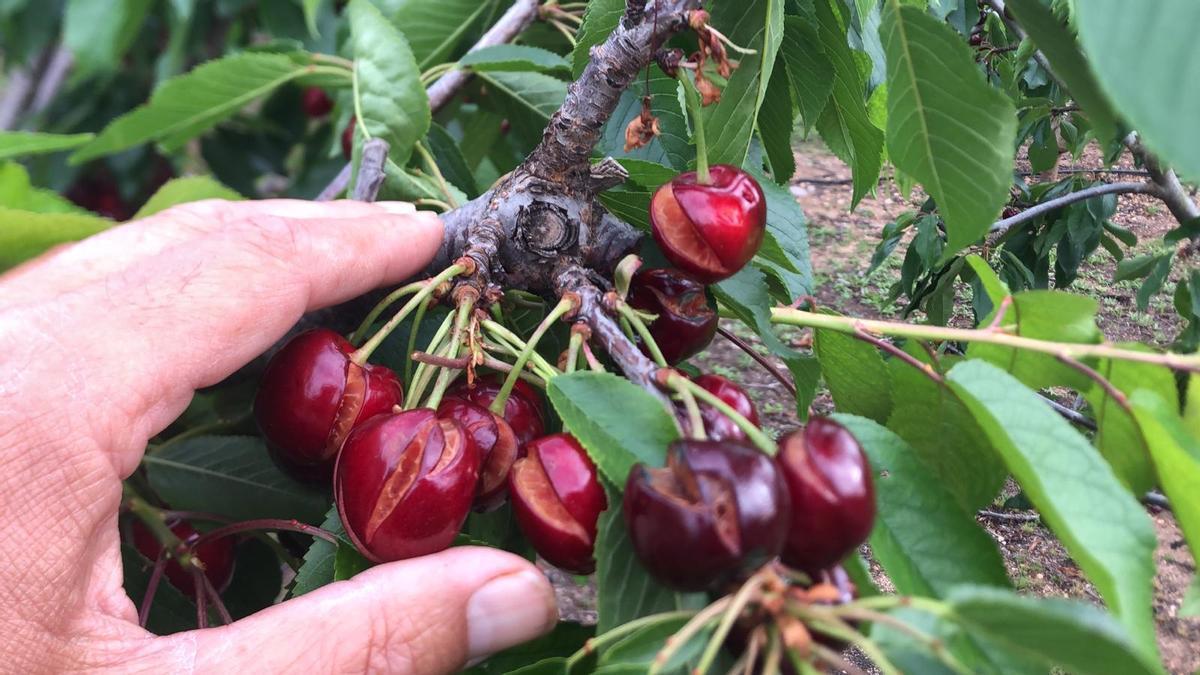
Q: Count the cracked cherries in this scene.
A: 8